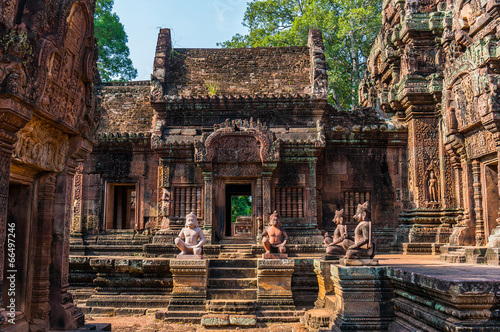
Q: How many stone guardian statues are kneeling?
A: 4